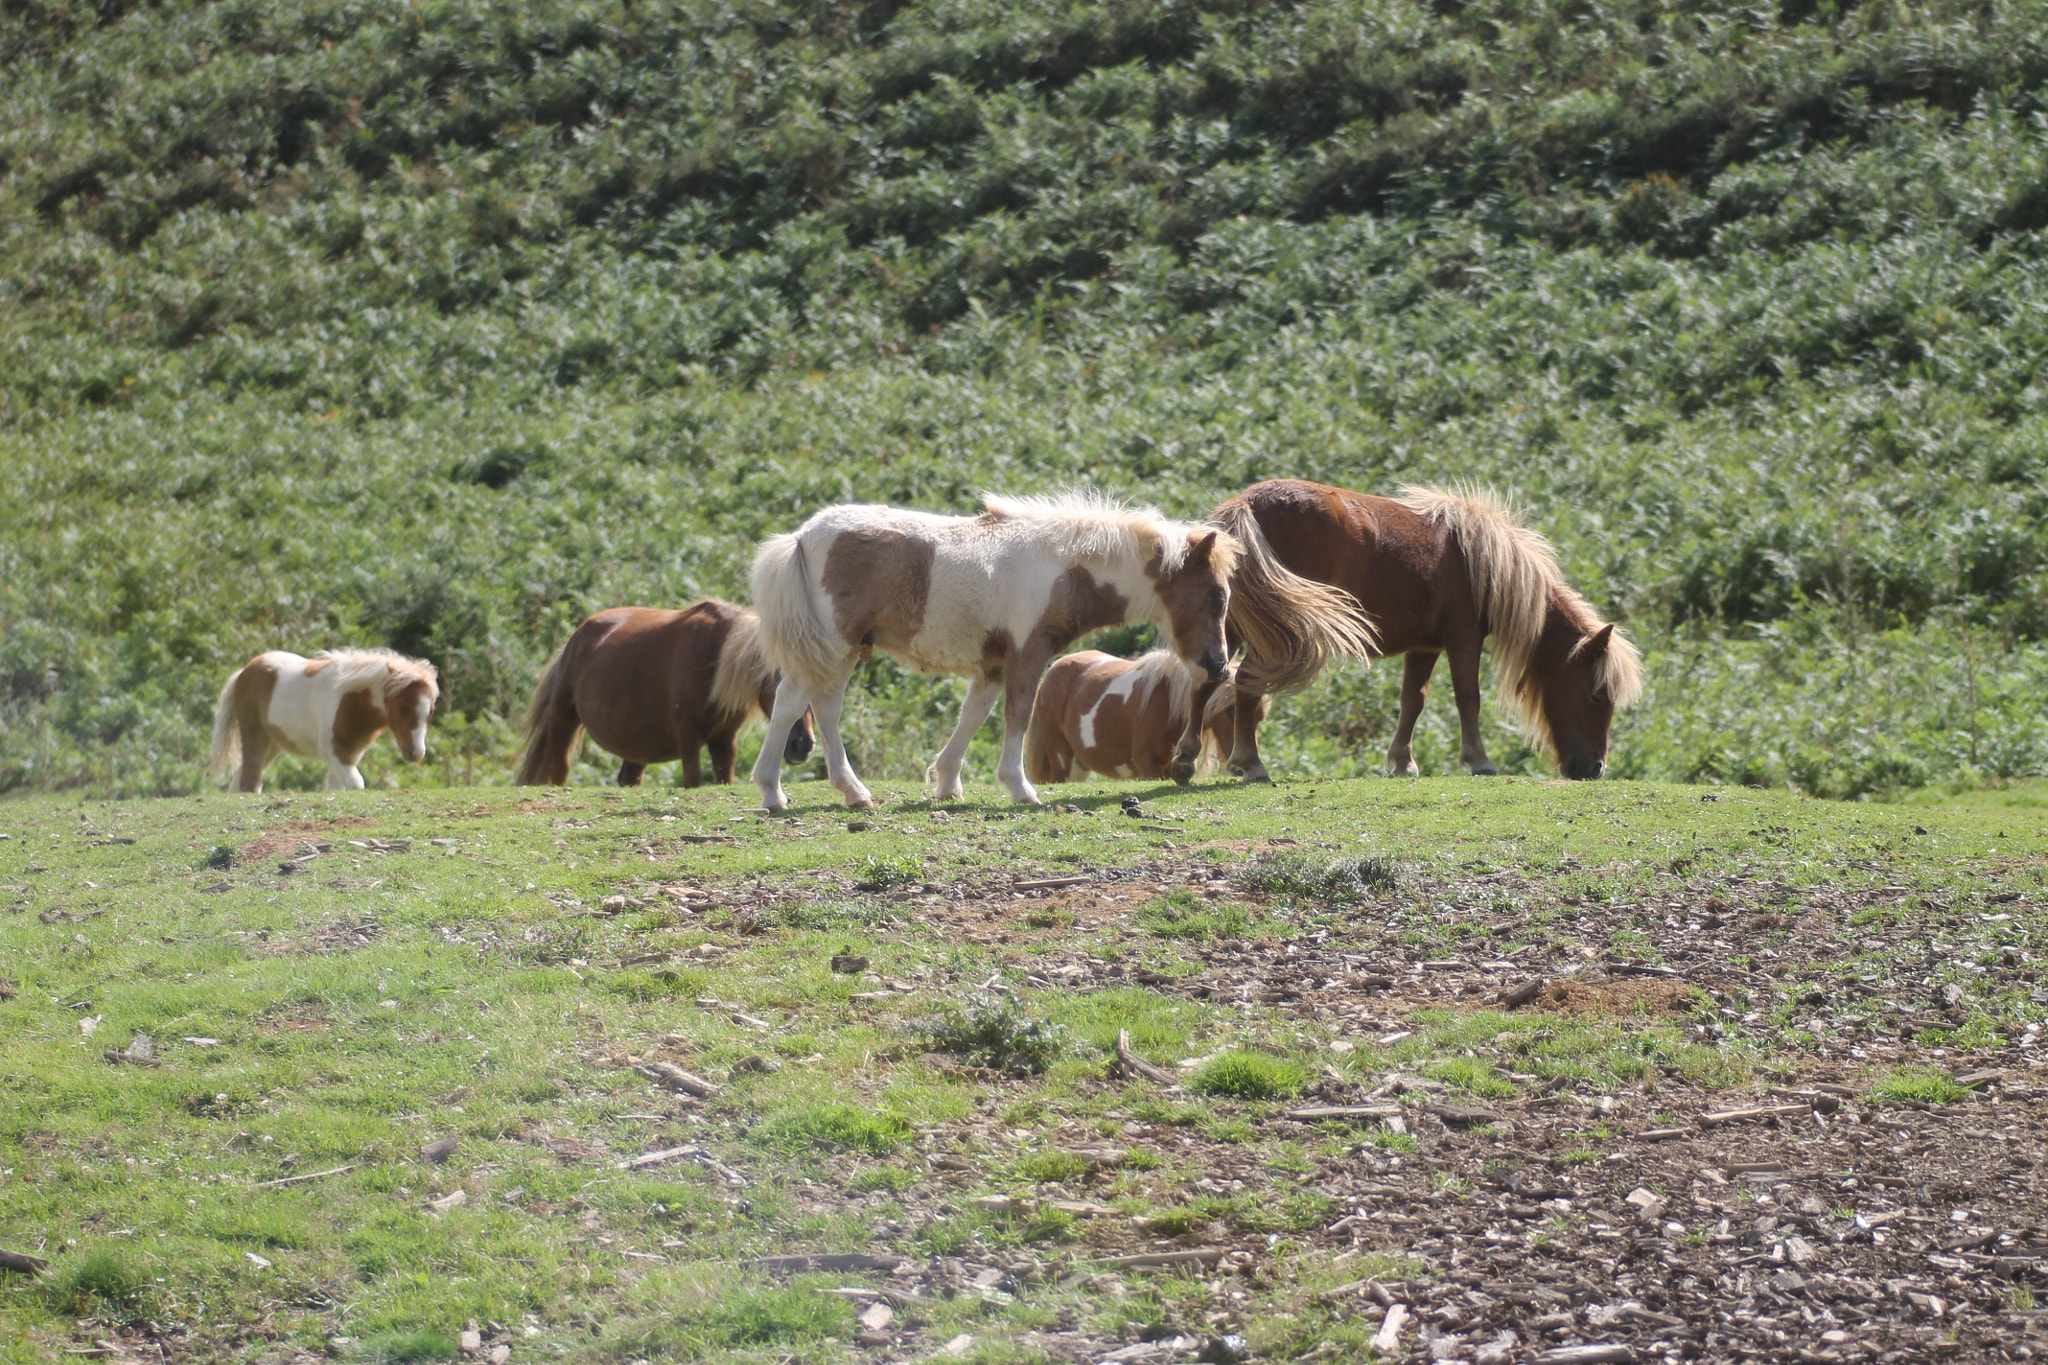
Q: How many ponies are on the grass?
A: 5